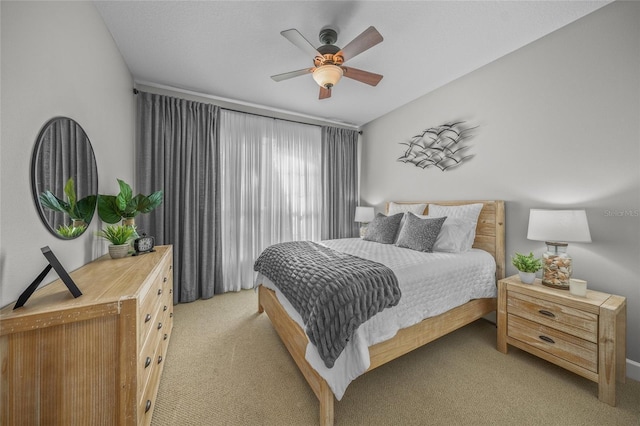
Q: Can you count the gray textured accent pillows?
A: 2